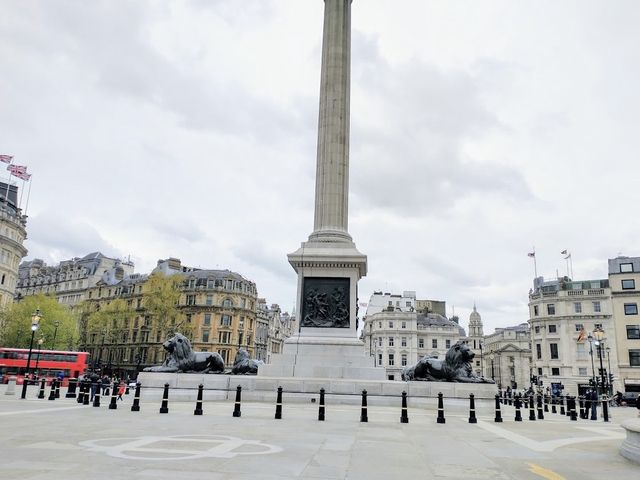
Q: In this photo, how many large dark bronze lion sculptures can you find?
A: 3